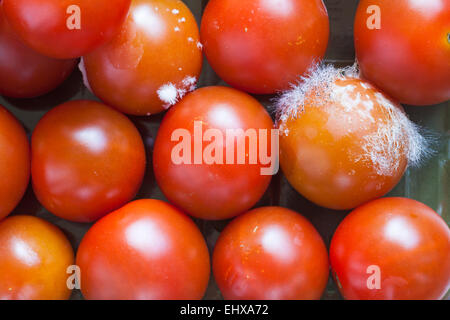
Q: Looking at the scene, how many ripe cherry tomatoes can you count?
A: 11